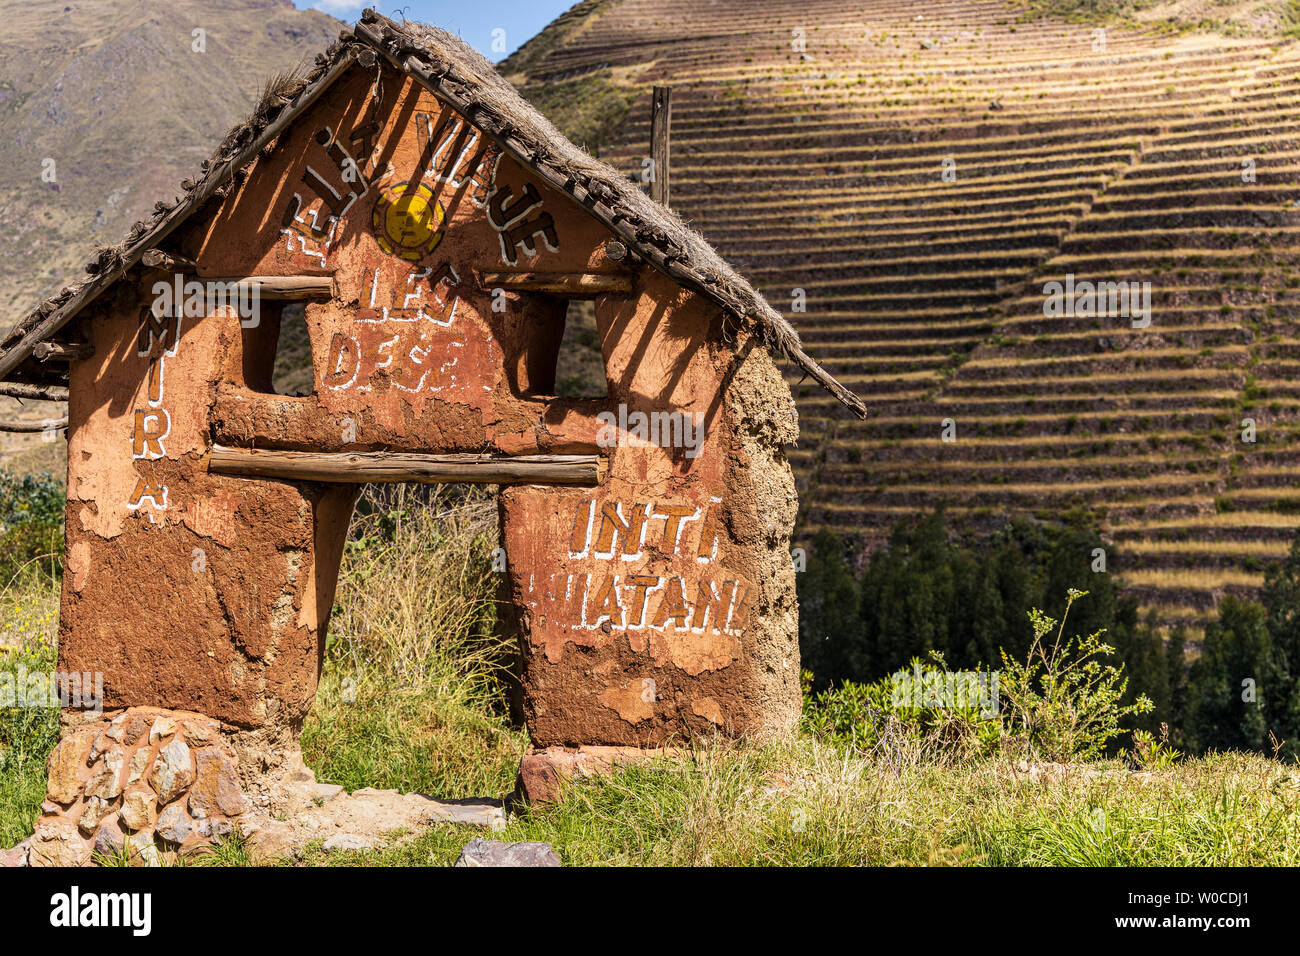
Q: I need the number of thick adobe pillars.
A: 2